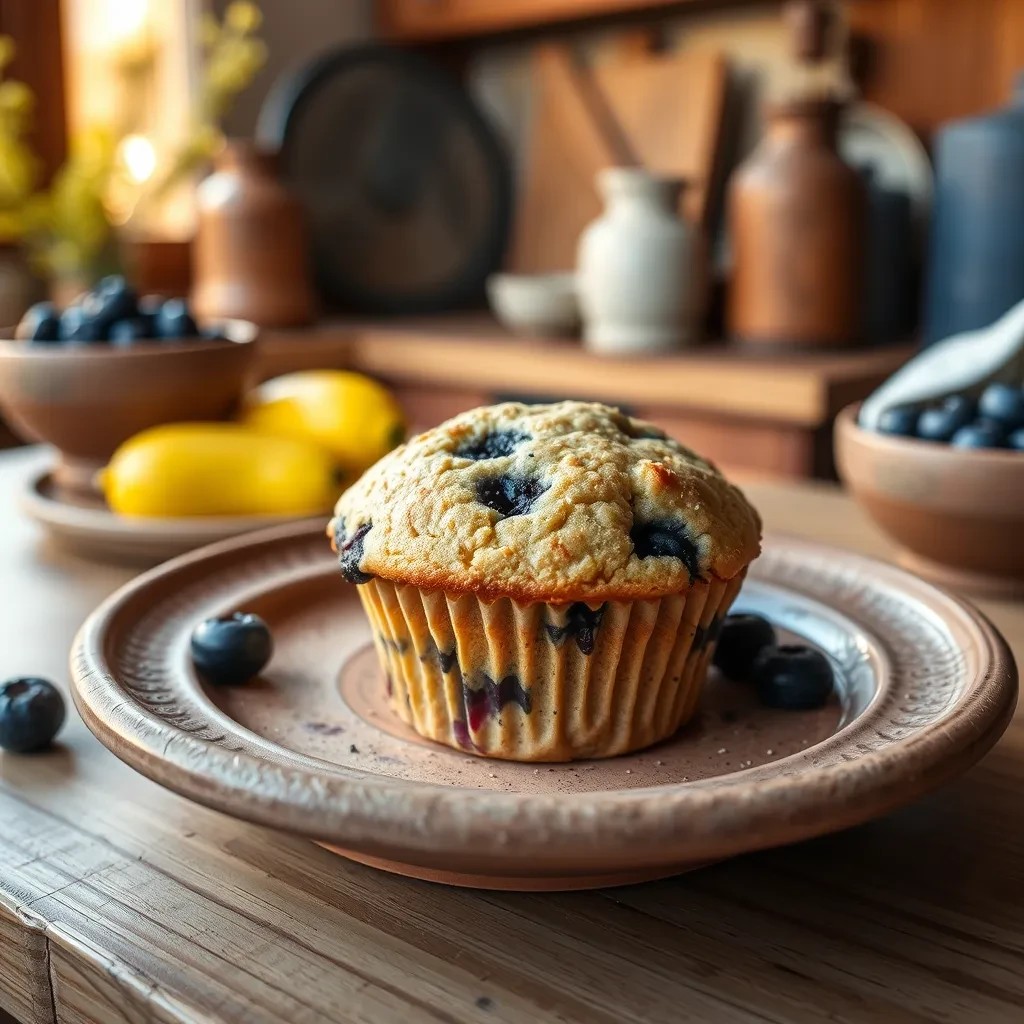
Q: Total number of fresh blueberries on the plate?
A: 3